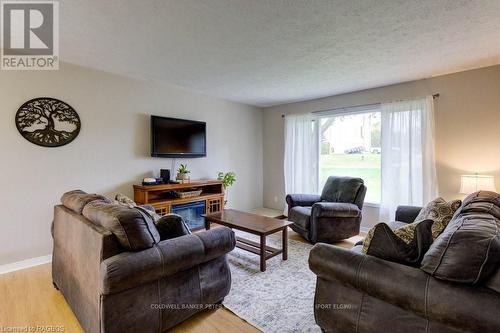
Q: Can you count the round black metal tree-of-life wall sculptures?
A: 1